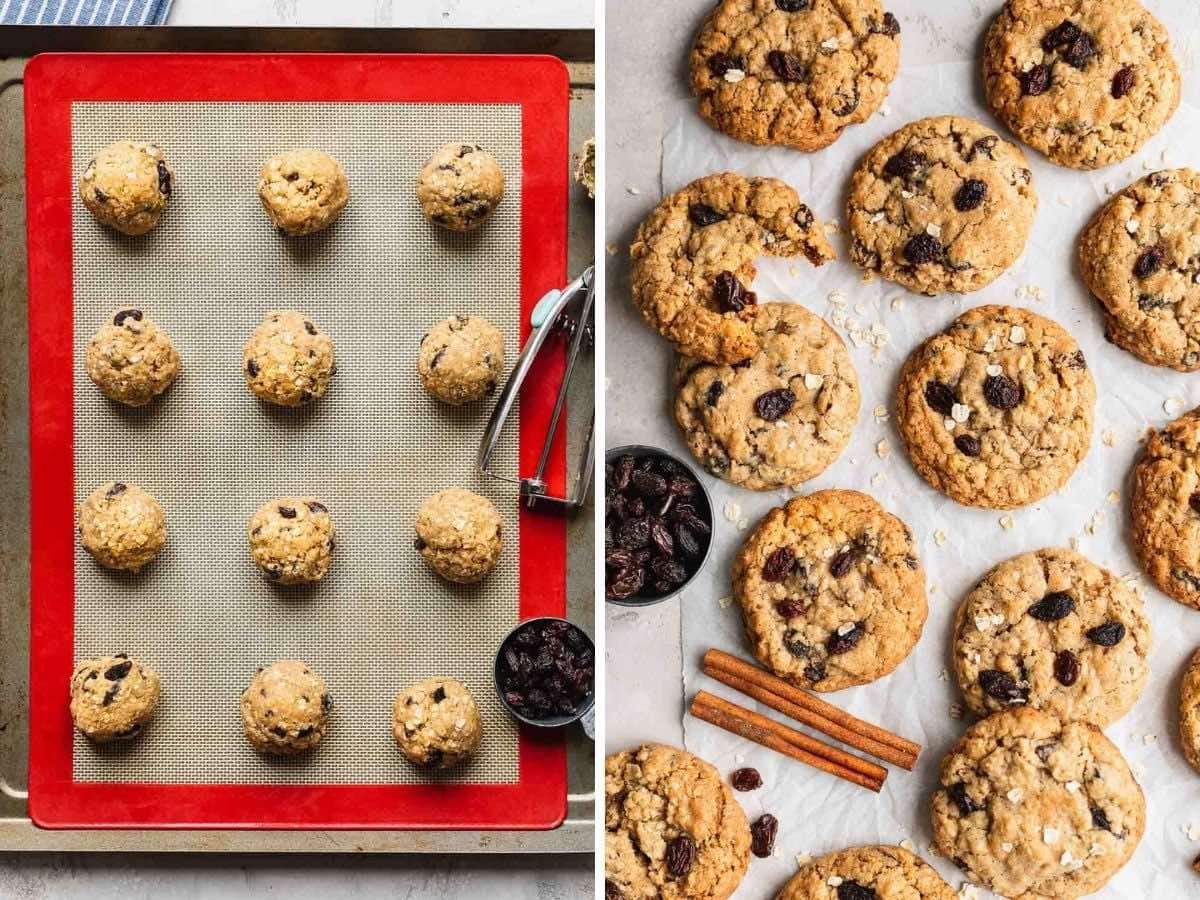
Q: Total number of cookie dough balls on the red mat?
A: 12